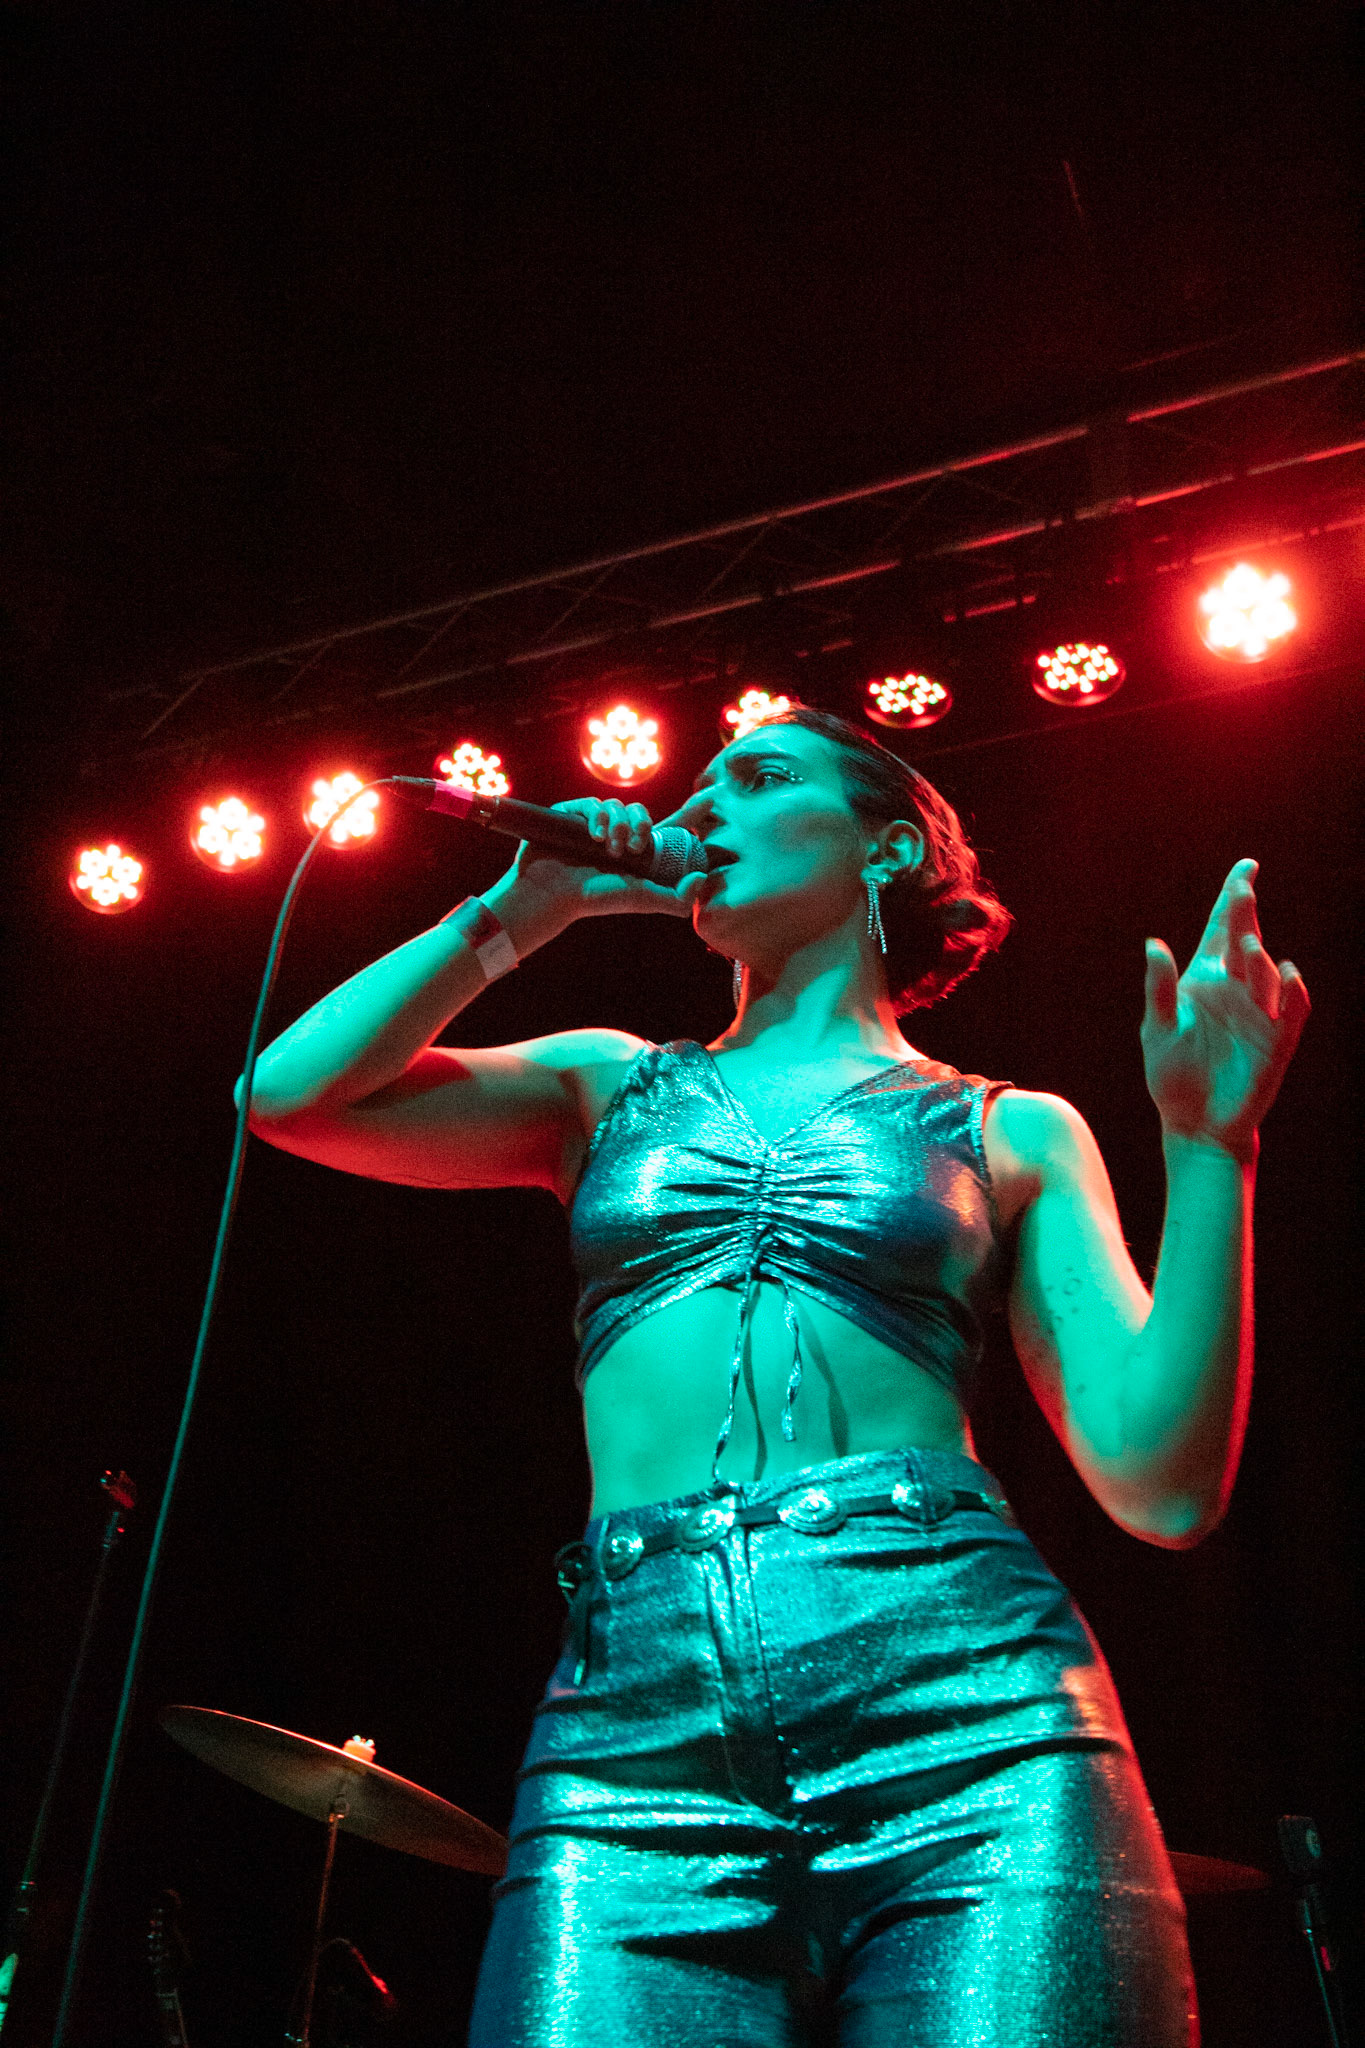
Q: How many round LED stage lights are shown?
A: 9